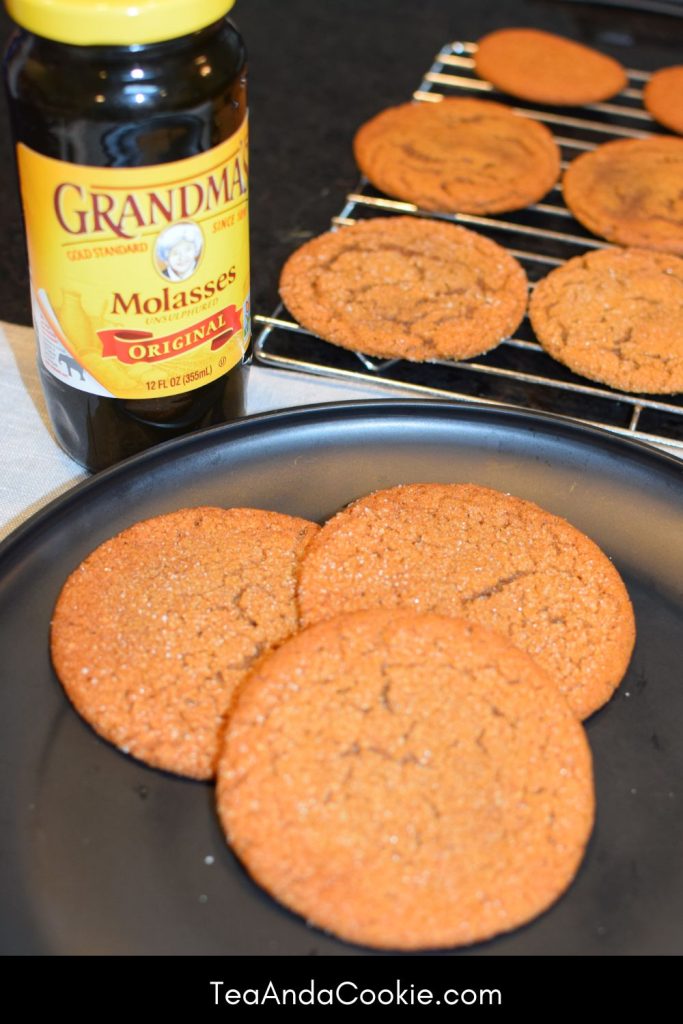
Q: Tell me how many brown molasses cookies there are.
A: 9